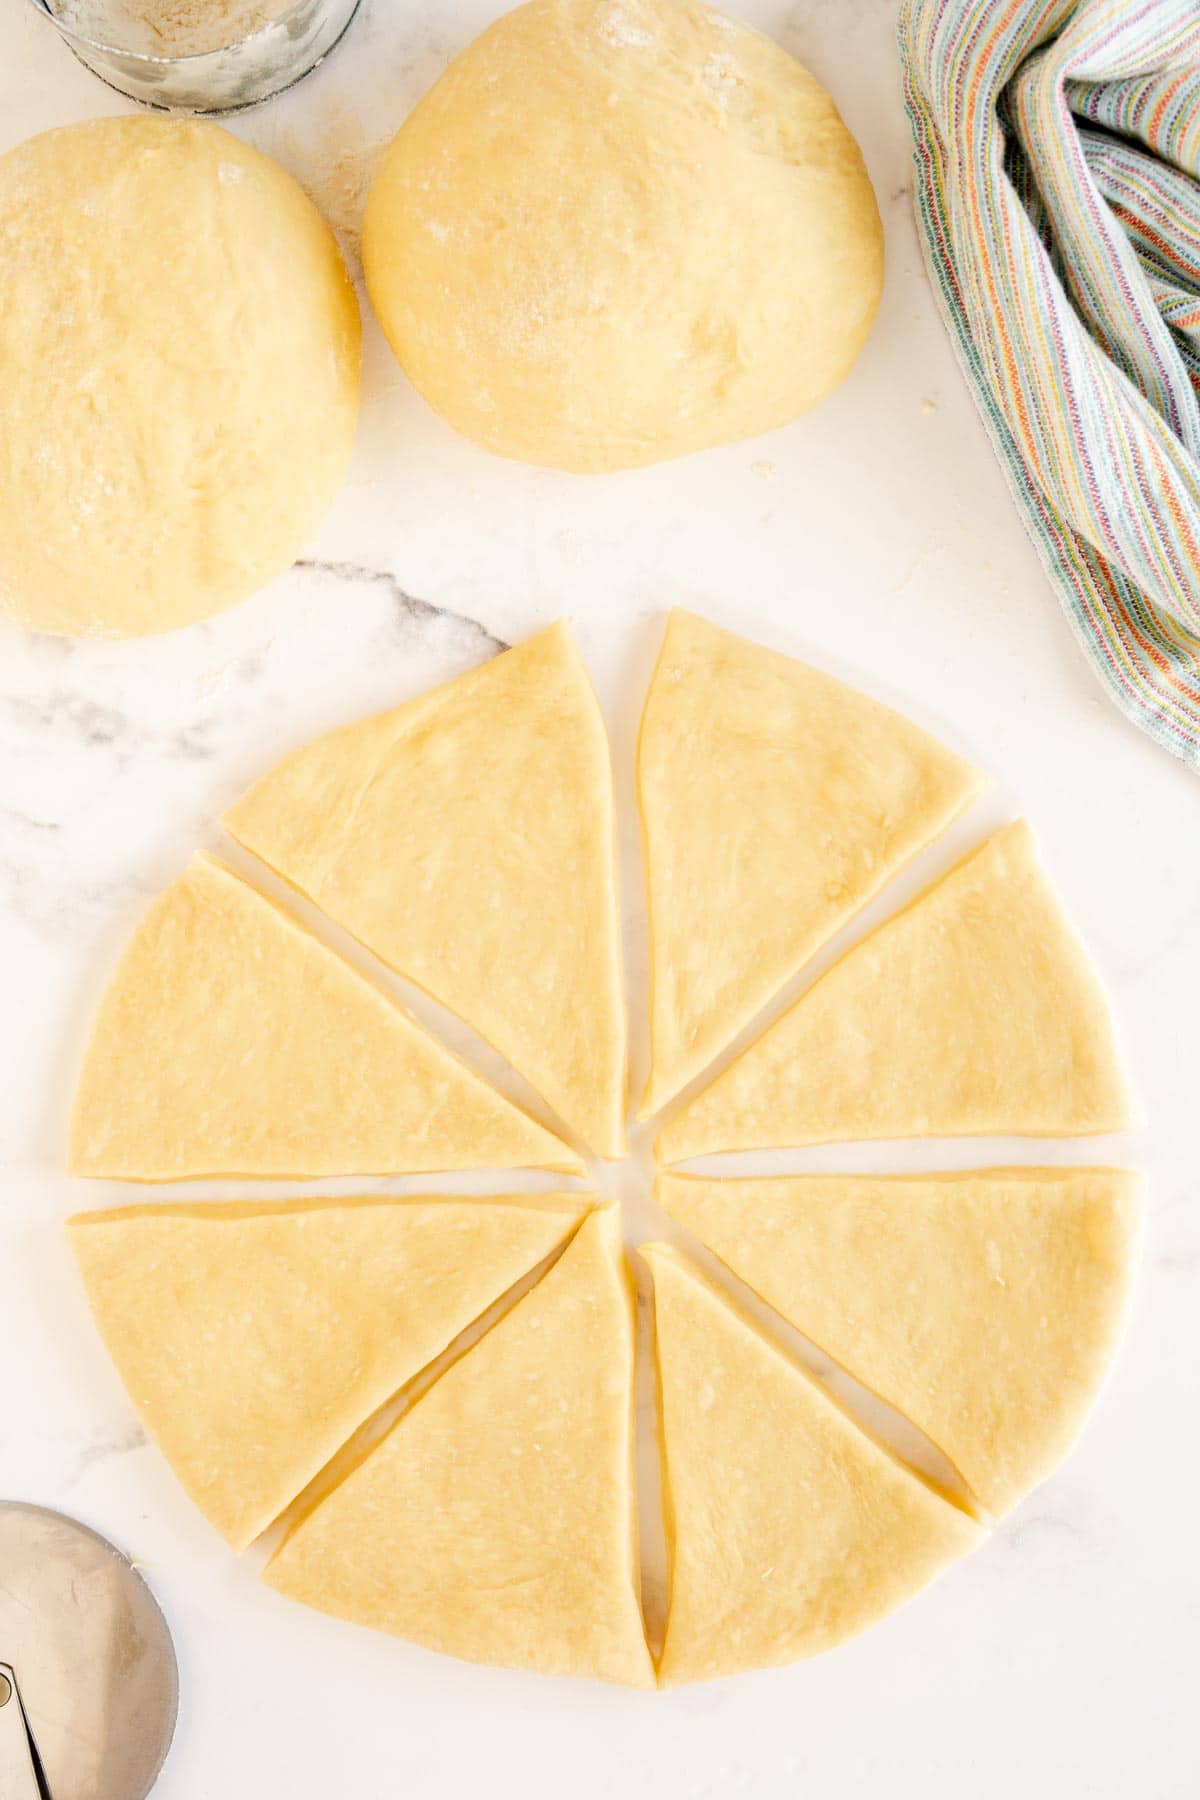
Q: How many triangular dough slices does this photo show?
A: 8